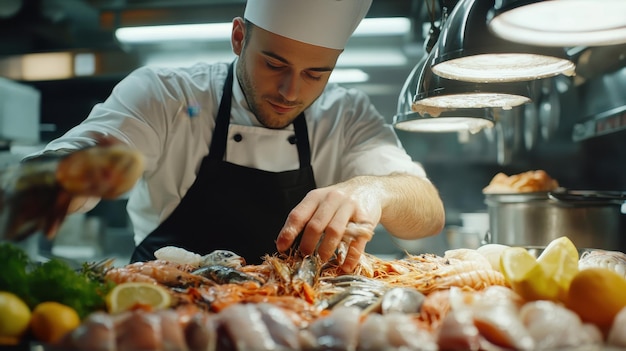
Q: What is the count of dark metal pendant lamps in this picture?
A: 4